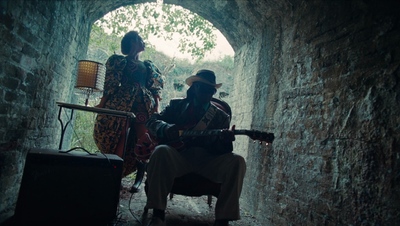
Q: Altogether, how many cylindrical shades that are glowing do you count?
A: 1